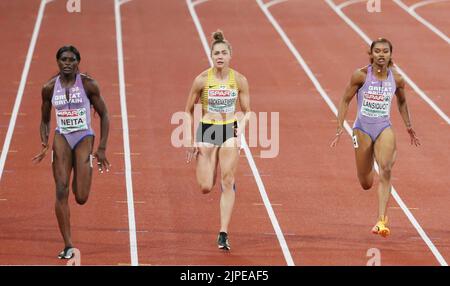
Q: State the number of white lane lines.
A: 6